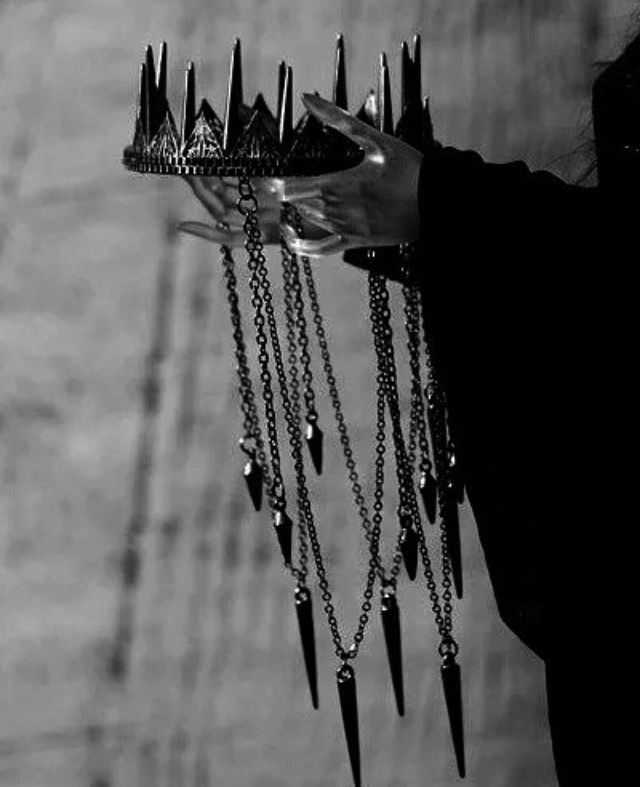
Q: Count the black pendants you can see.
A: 11